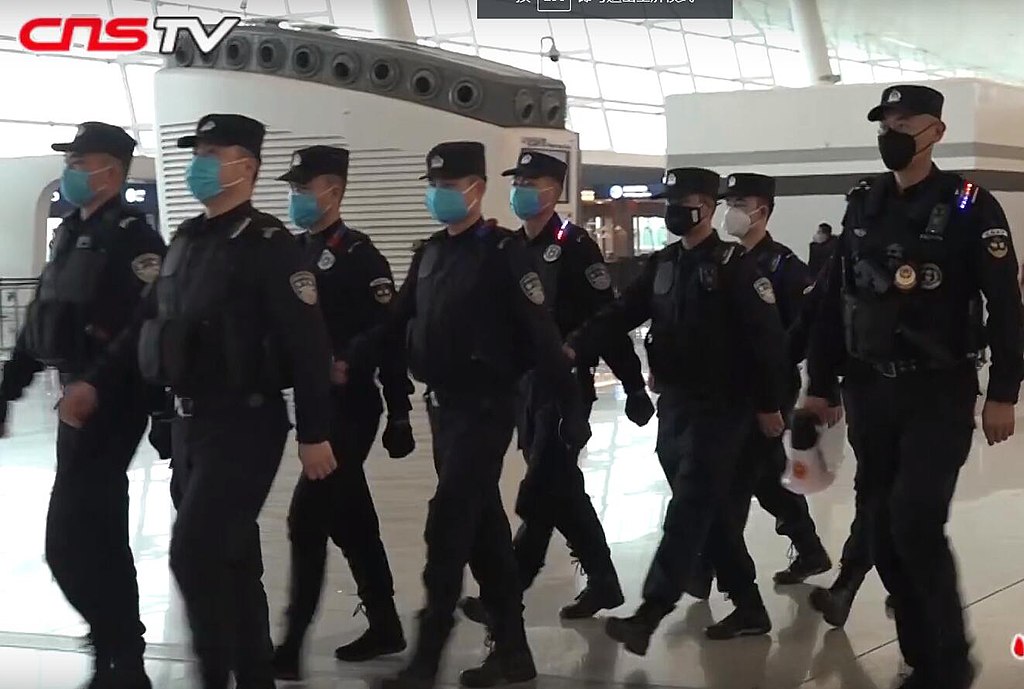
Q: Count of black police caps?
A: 8